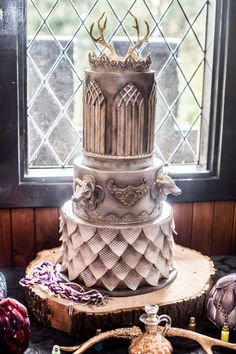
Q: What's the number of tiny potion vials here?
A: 4